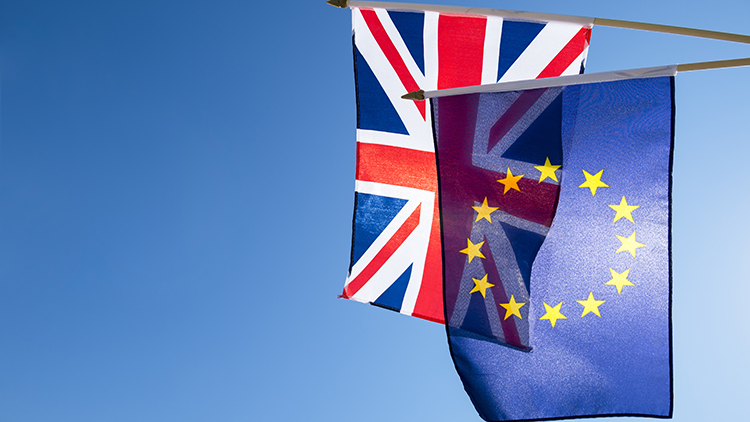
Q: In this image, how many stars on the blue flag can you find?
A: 12